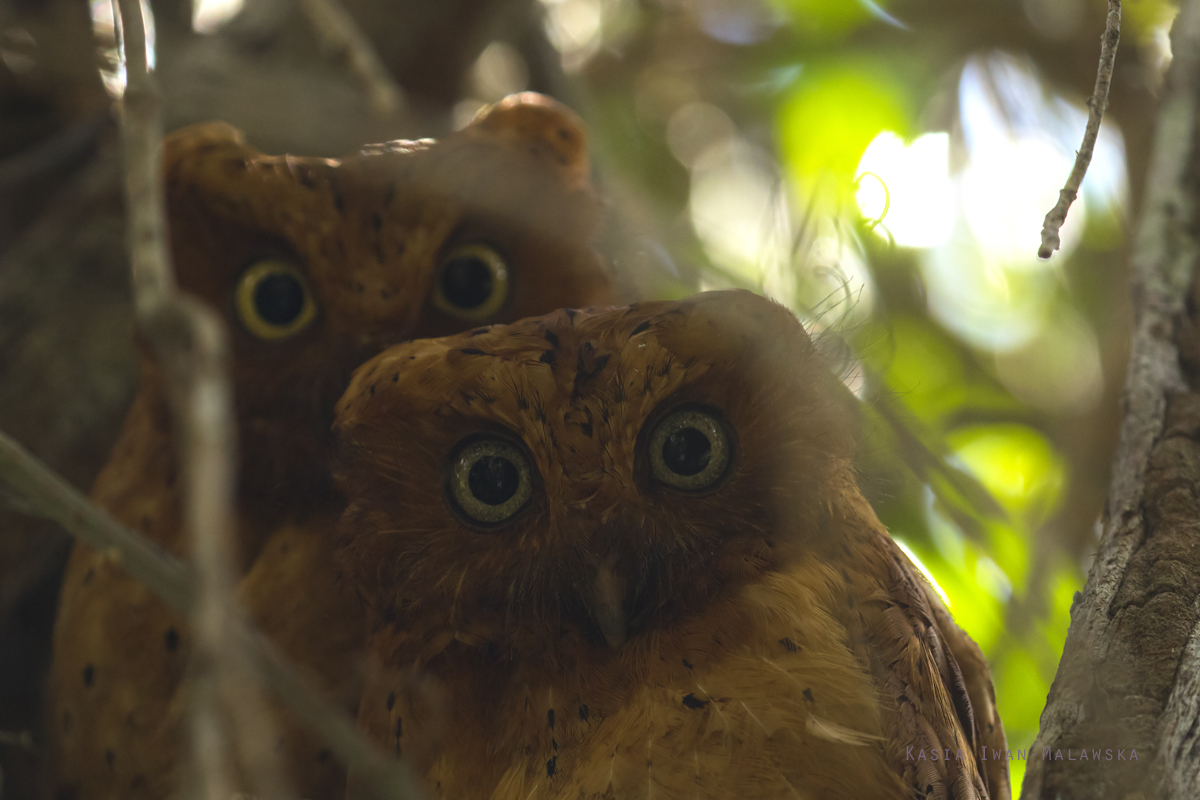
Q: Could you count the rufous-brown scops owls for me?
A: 2